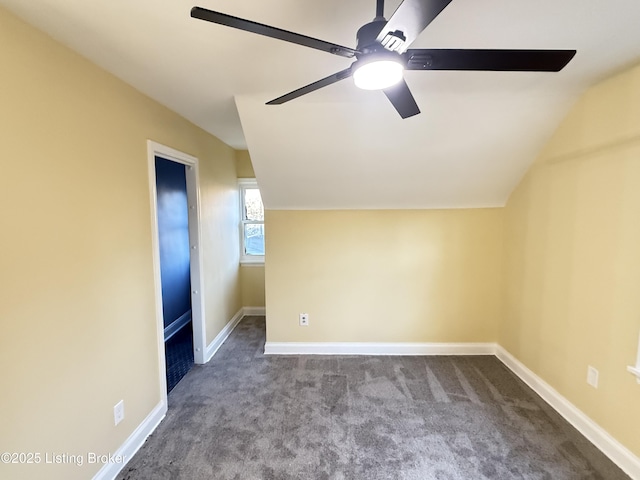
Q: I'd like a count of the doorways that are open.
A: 1